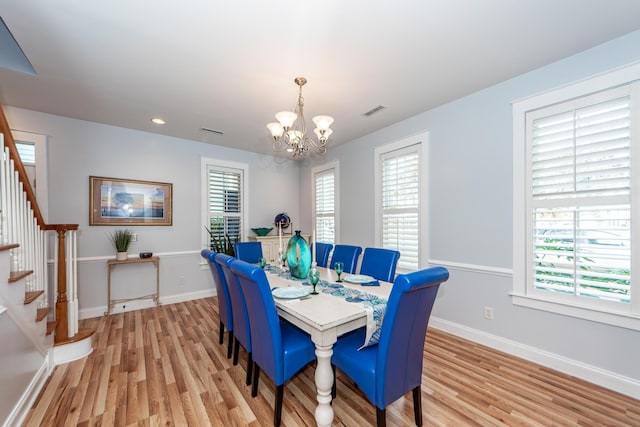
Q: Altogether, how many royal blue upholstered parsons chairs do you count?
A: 8